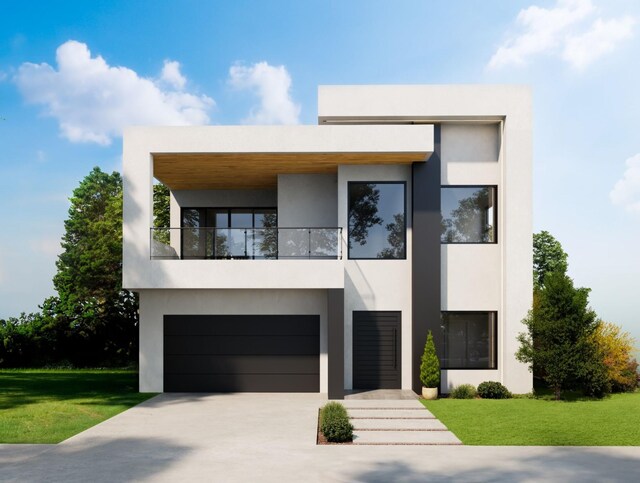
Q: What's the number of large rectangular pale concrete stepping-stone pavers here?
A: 4